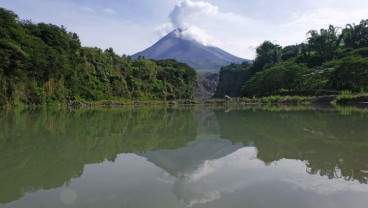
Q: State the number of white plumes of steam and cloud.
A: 1